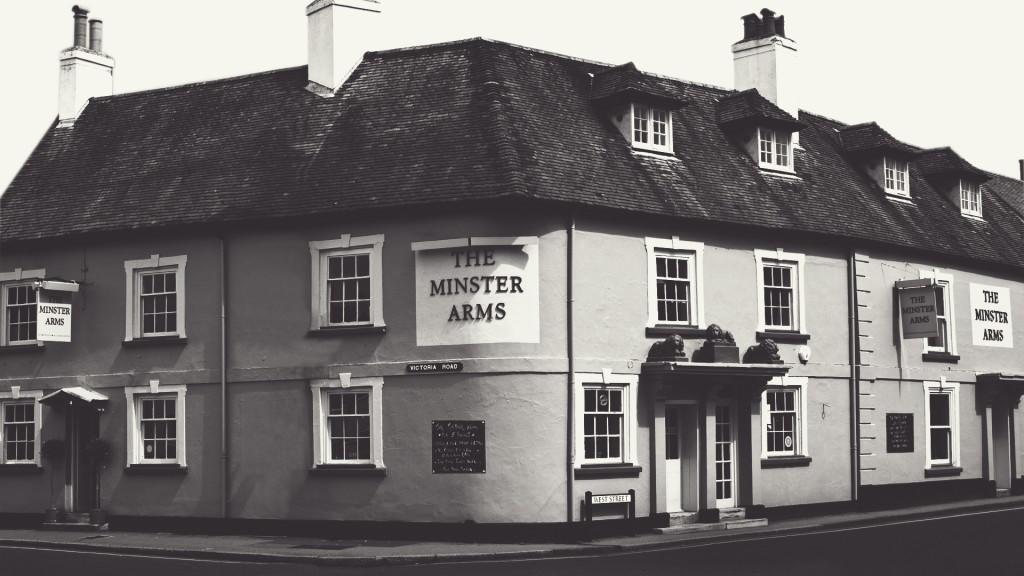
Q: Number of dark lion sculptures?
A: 3